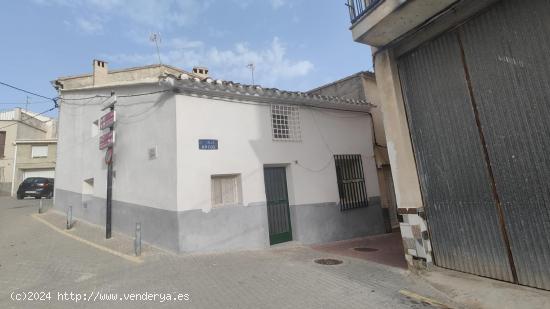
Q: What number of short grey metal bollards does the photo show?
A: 3